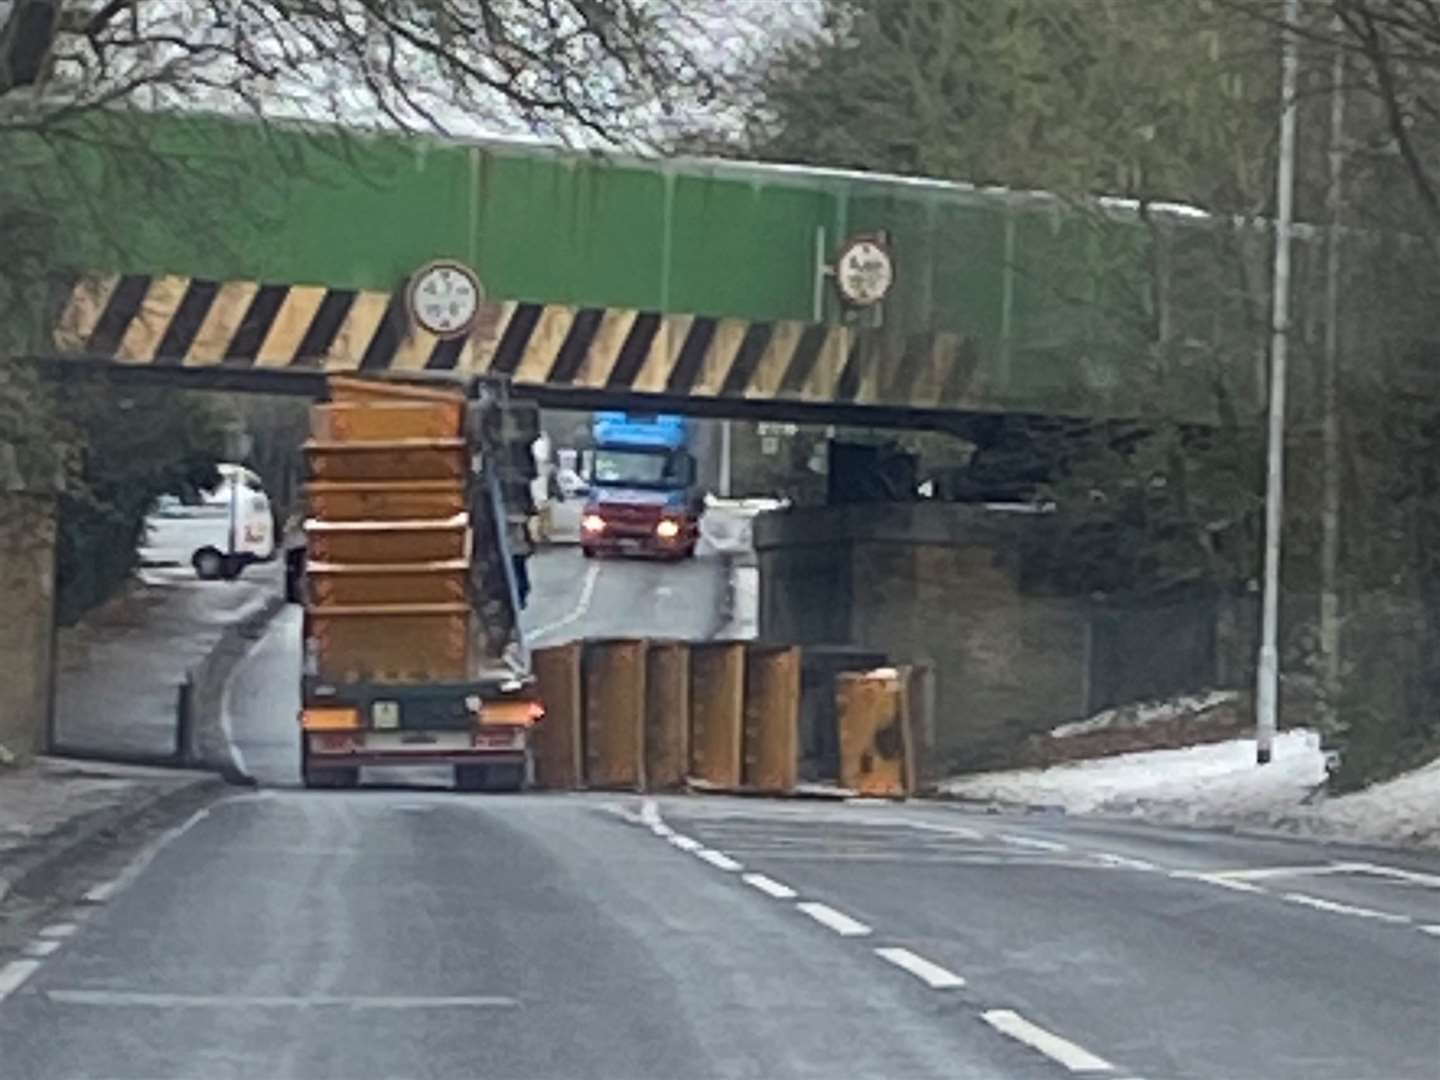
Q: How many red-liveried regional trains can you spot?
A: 0